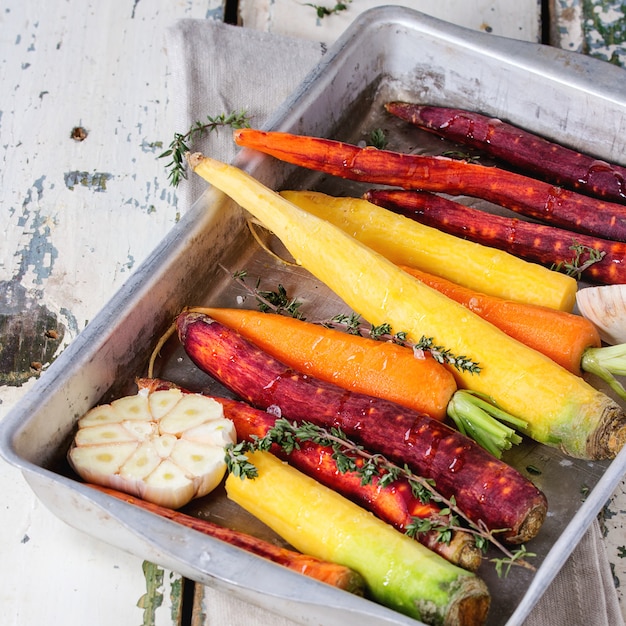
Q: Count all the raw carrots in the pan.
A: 11